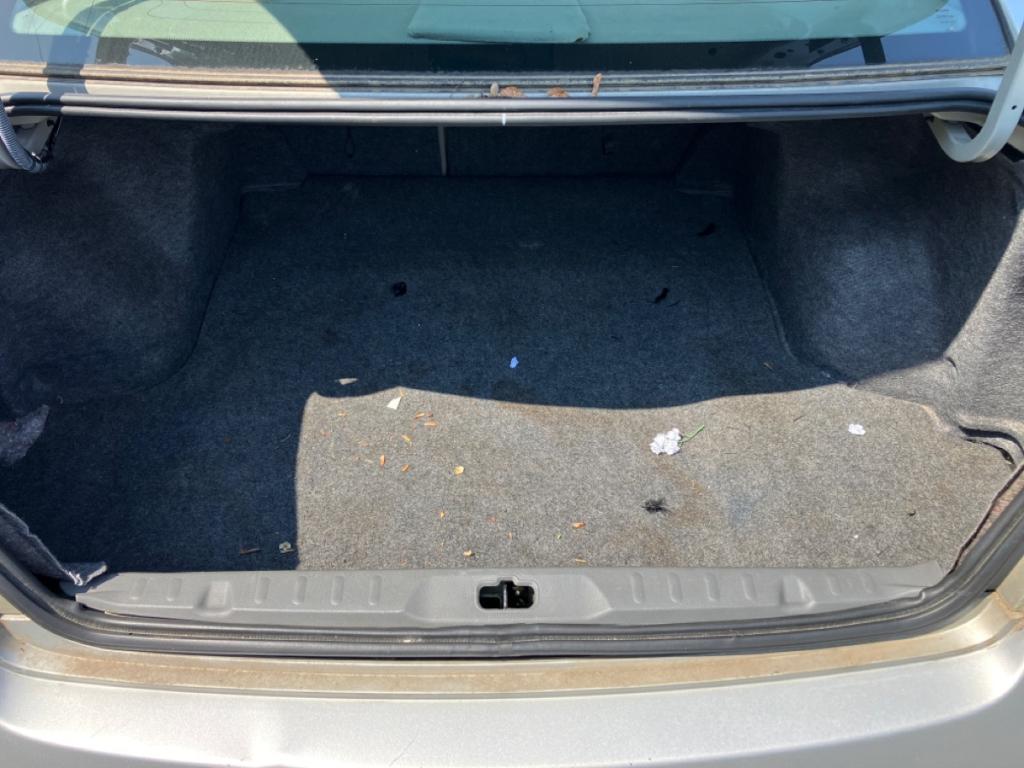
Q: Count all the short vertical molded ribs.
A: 12